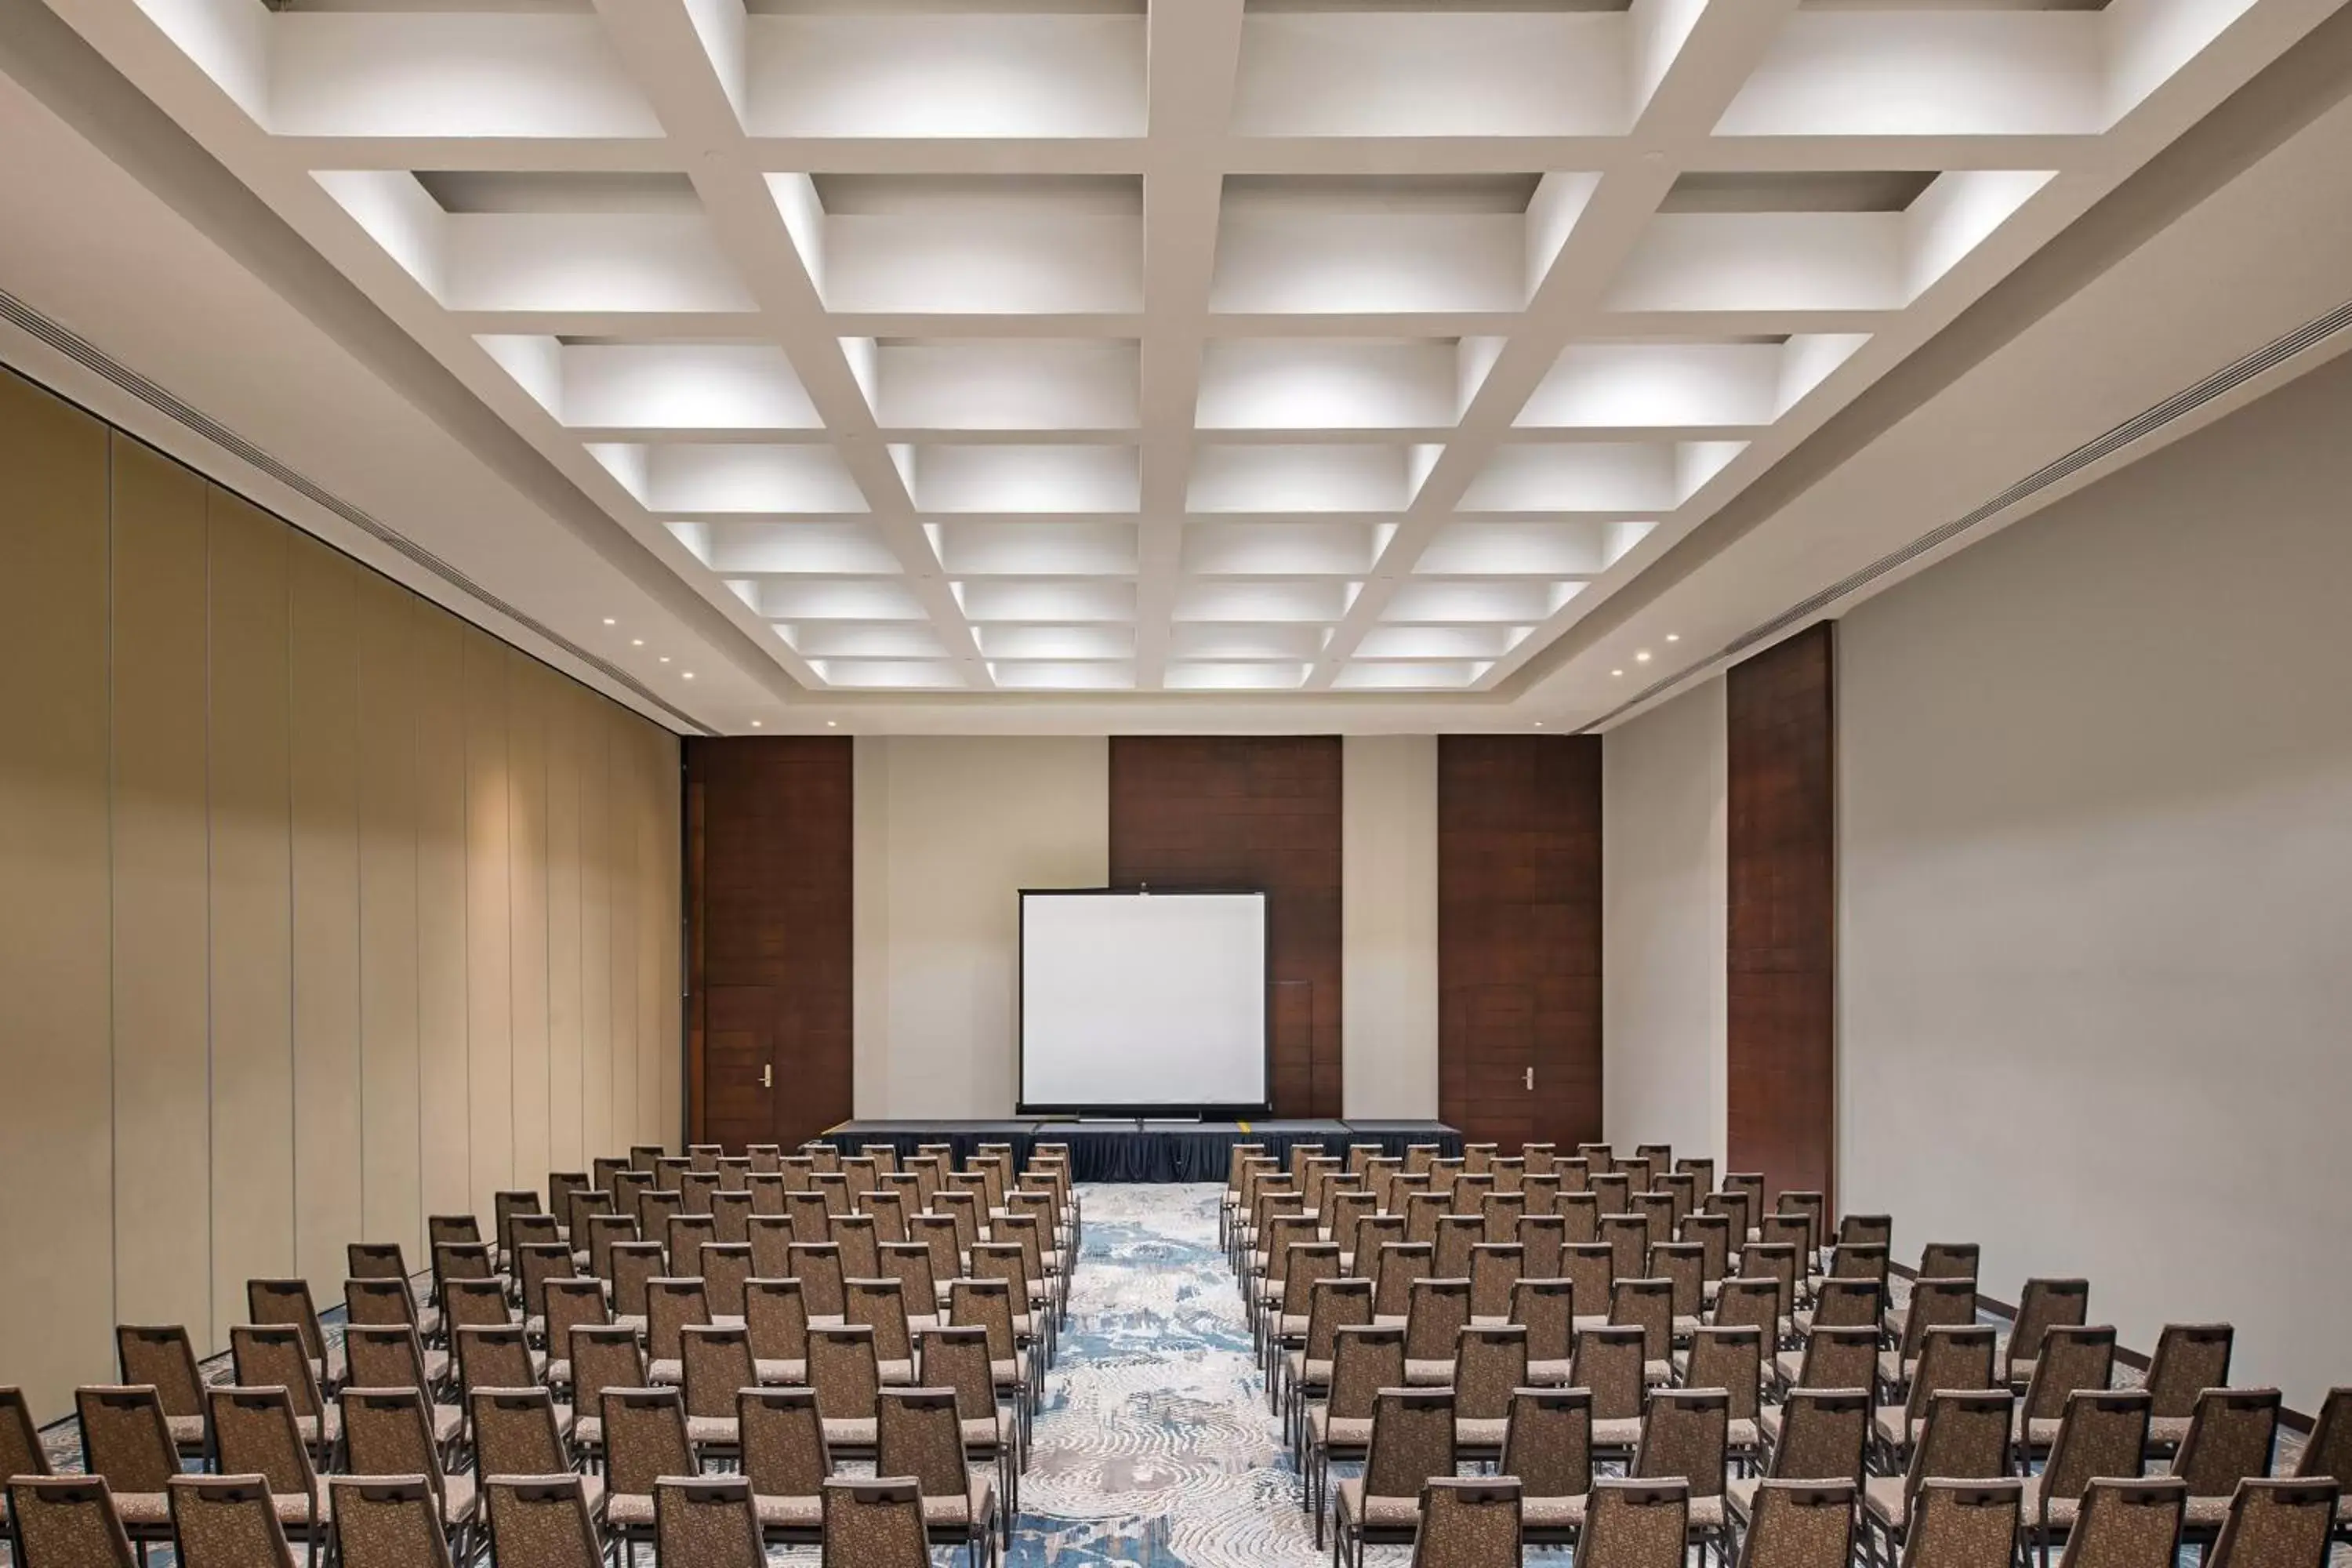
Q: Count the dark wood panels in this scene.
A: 4